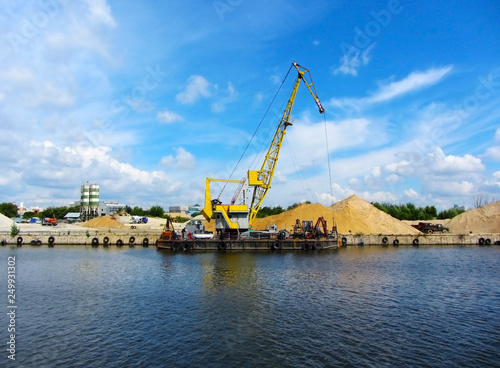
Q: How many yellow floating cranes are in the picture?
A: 1